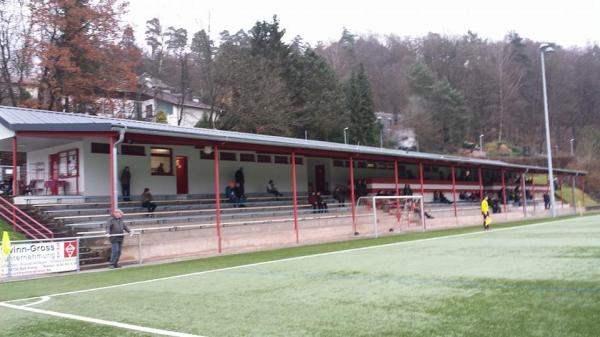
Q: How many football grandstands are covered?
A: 1